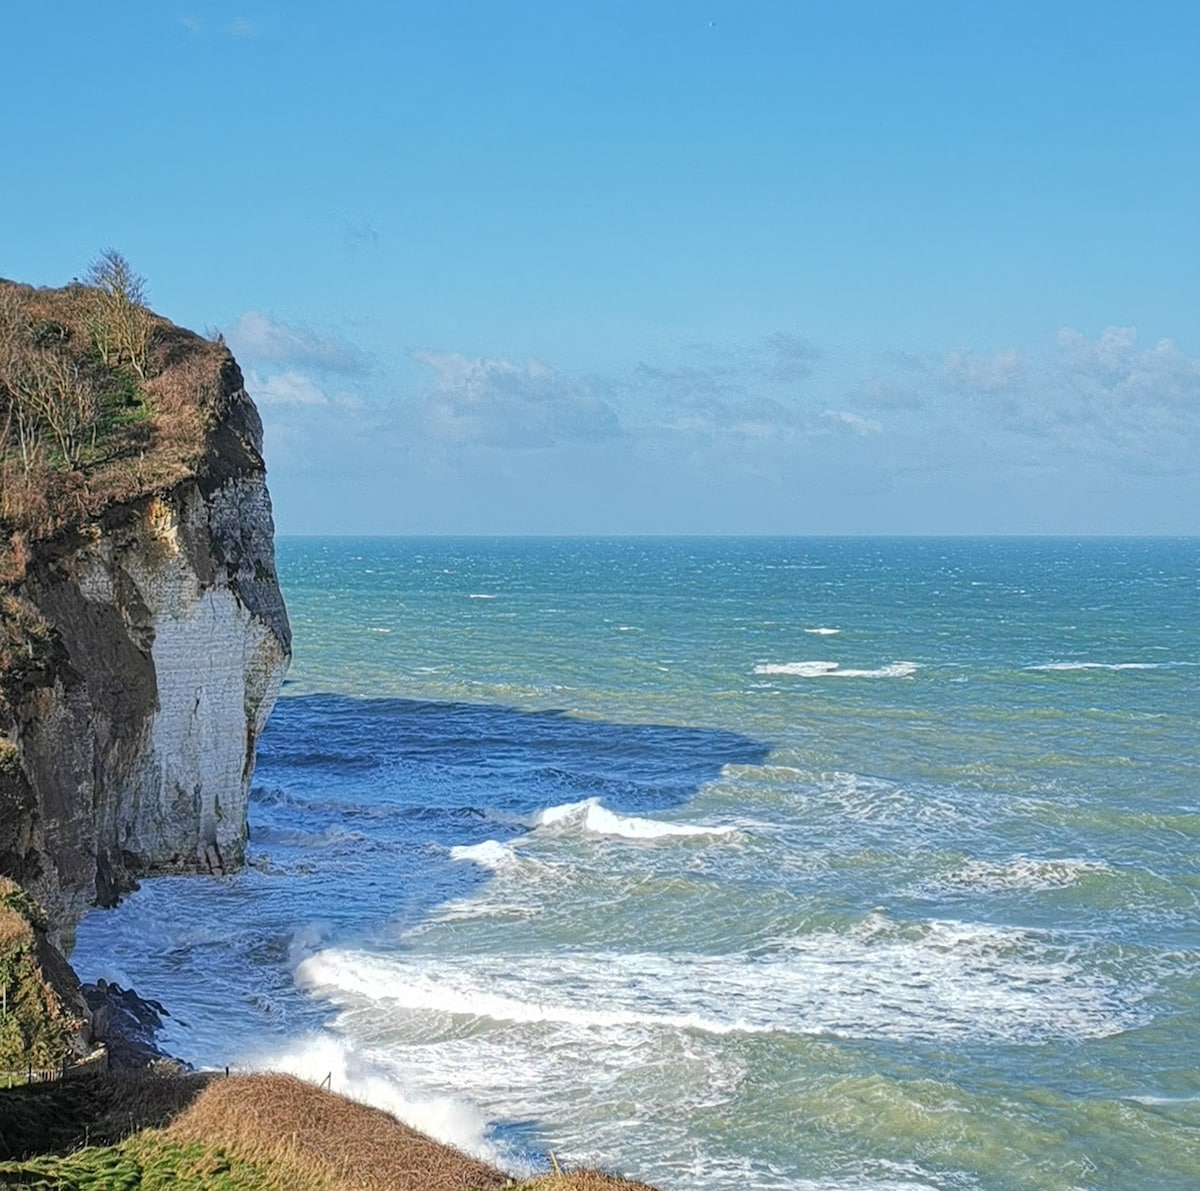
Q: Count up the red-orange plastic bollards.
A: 0